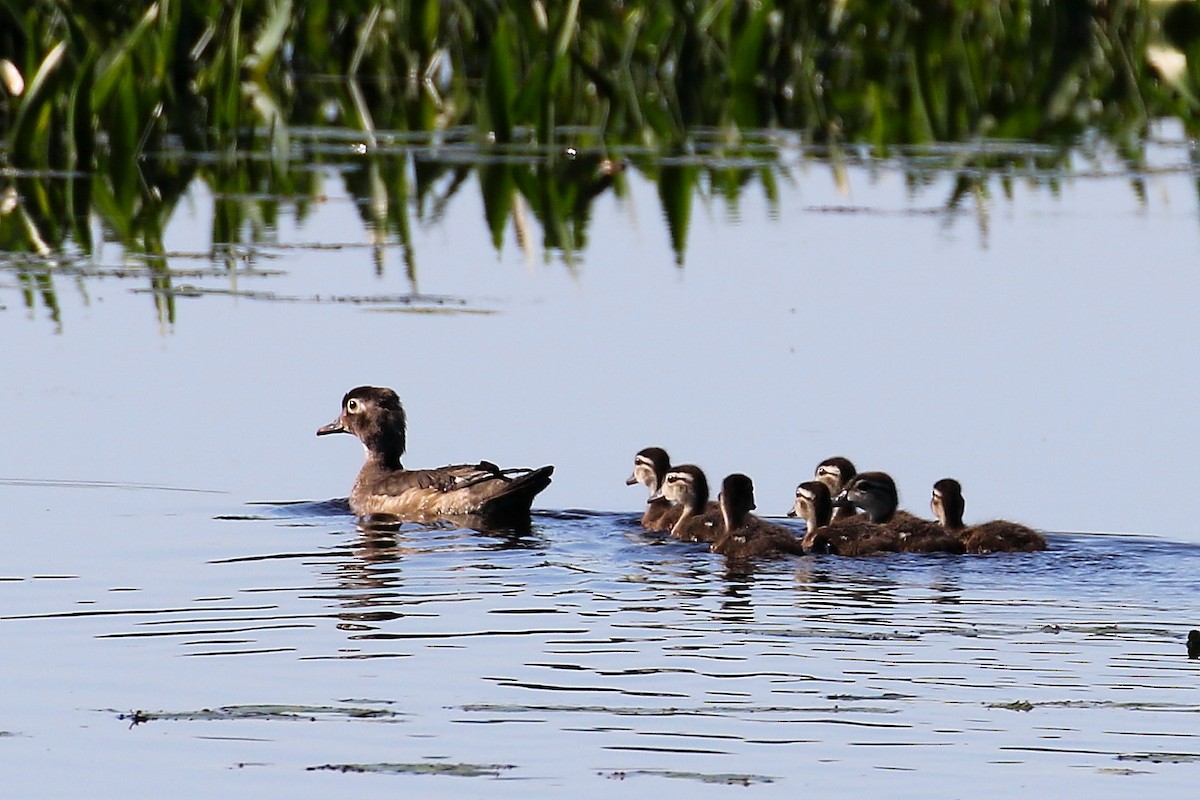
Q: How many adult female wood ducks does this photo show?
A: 1